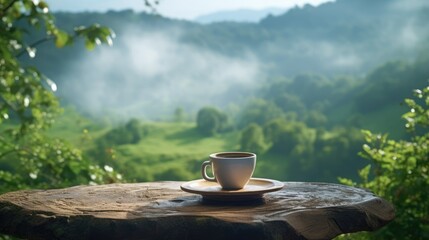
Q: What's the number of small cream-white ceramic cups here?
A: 1